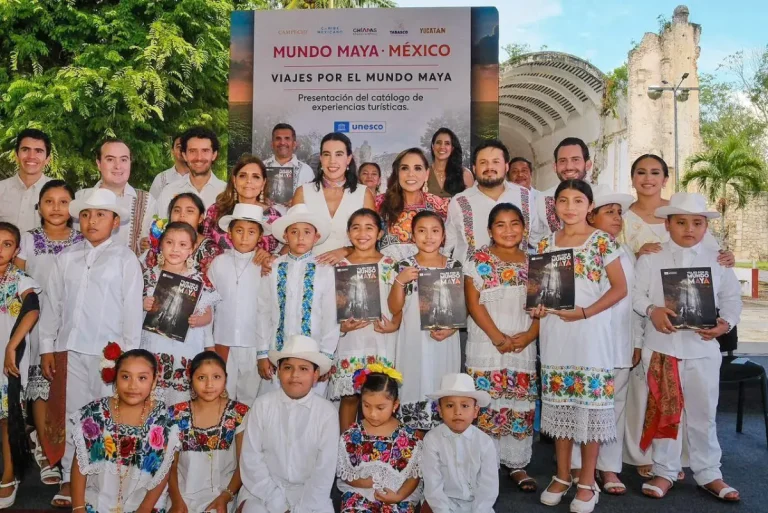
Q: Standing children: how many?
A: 13